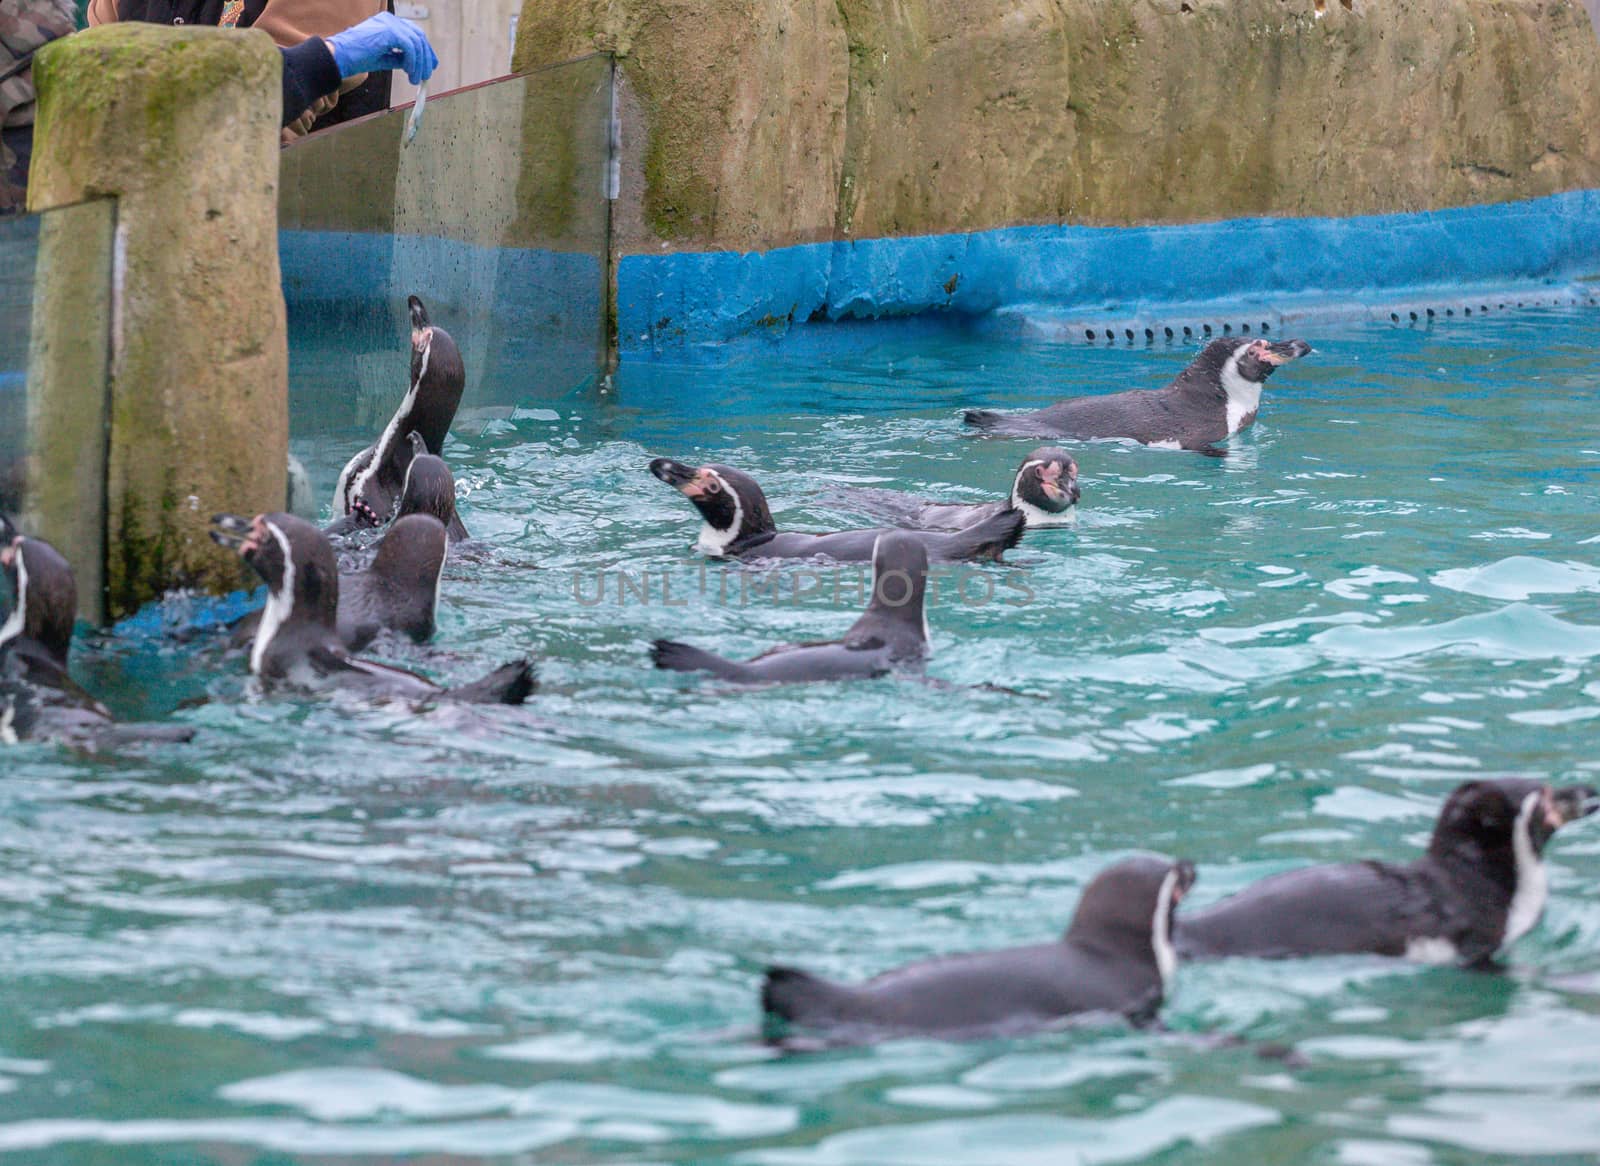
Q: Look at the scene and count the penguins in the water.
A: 11